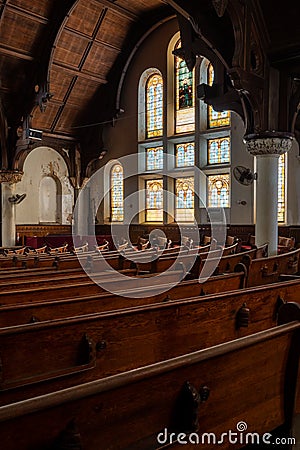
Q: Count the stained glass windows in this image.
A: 11